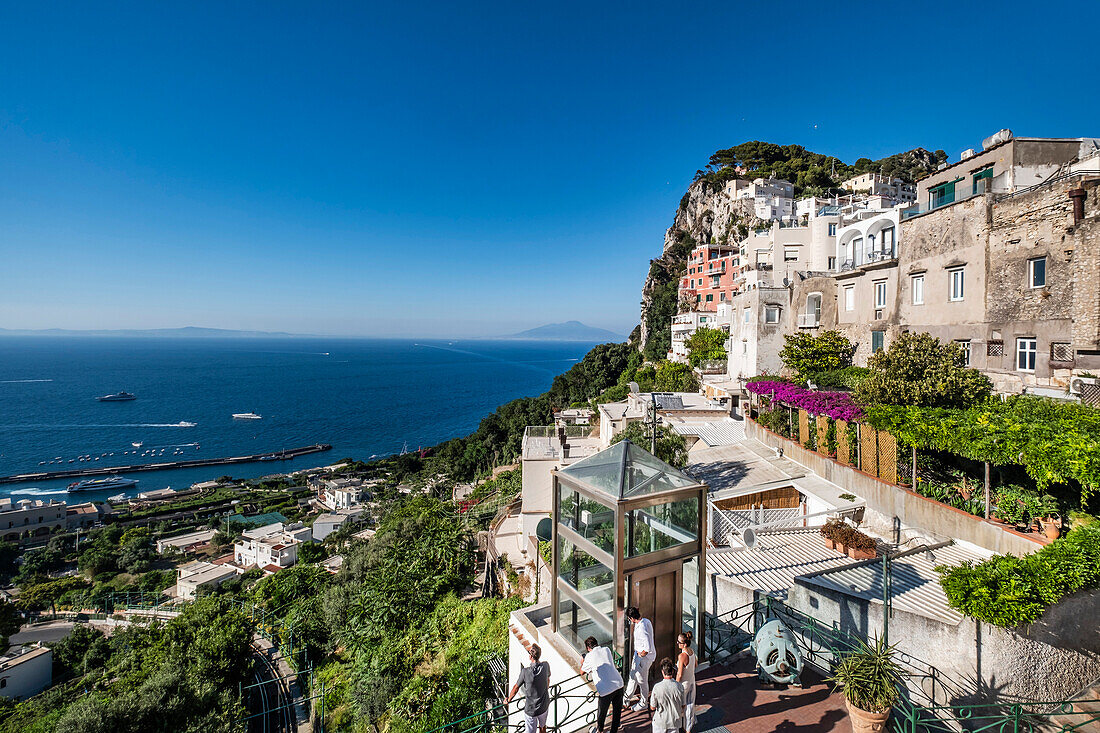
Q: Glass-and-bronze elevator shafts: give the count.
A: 1